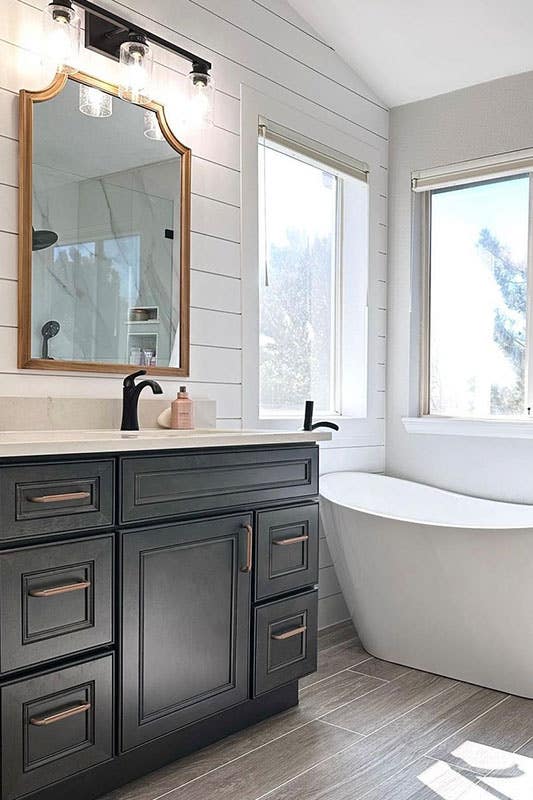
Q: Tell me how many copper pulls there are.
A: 6